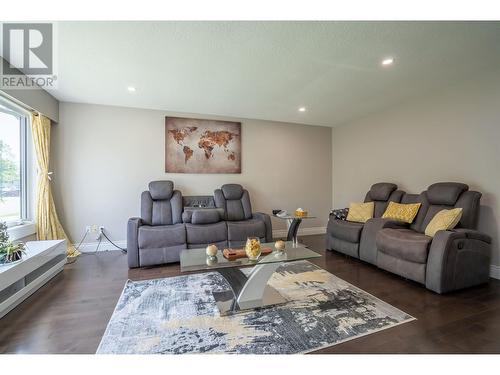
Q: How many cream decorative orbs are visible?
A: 2